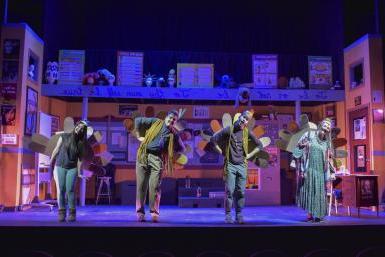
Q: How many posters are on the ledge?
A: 5